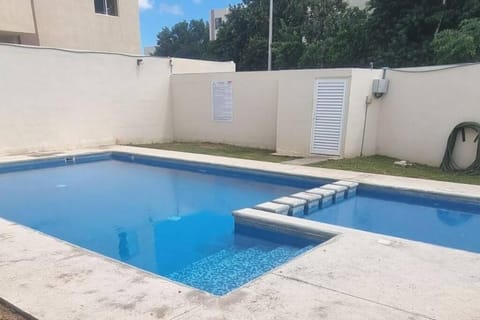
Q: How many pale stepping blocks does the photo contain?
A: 6